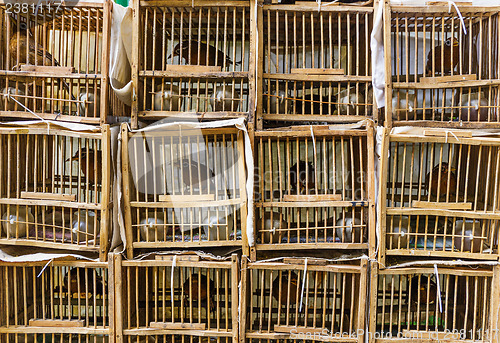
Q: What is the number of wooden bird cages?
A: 12